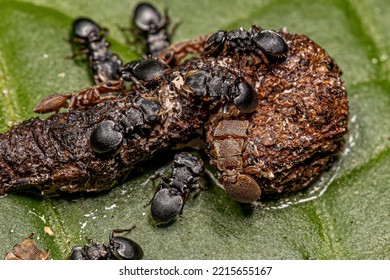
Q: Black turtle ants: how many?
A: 8